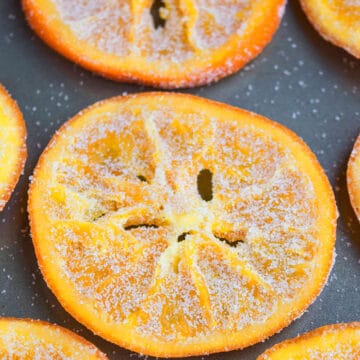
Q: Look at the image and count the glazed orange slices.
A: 7